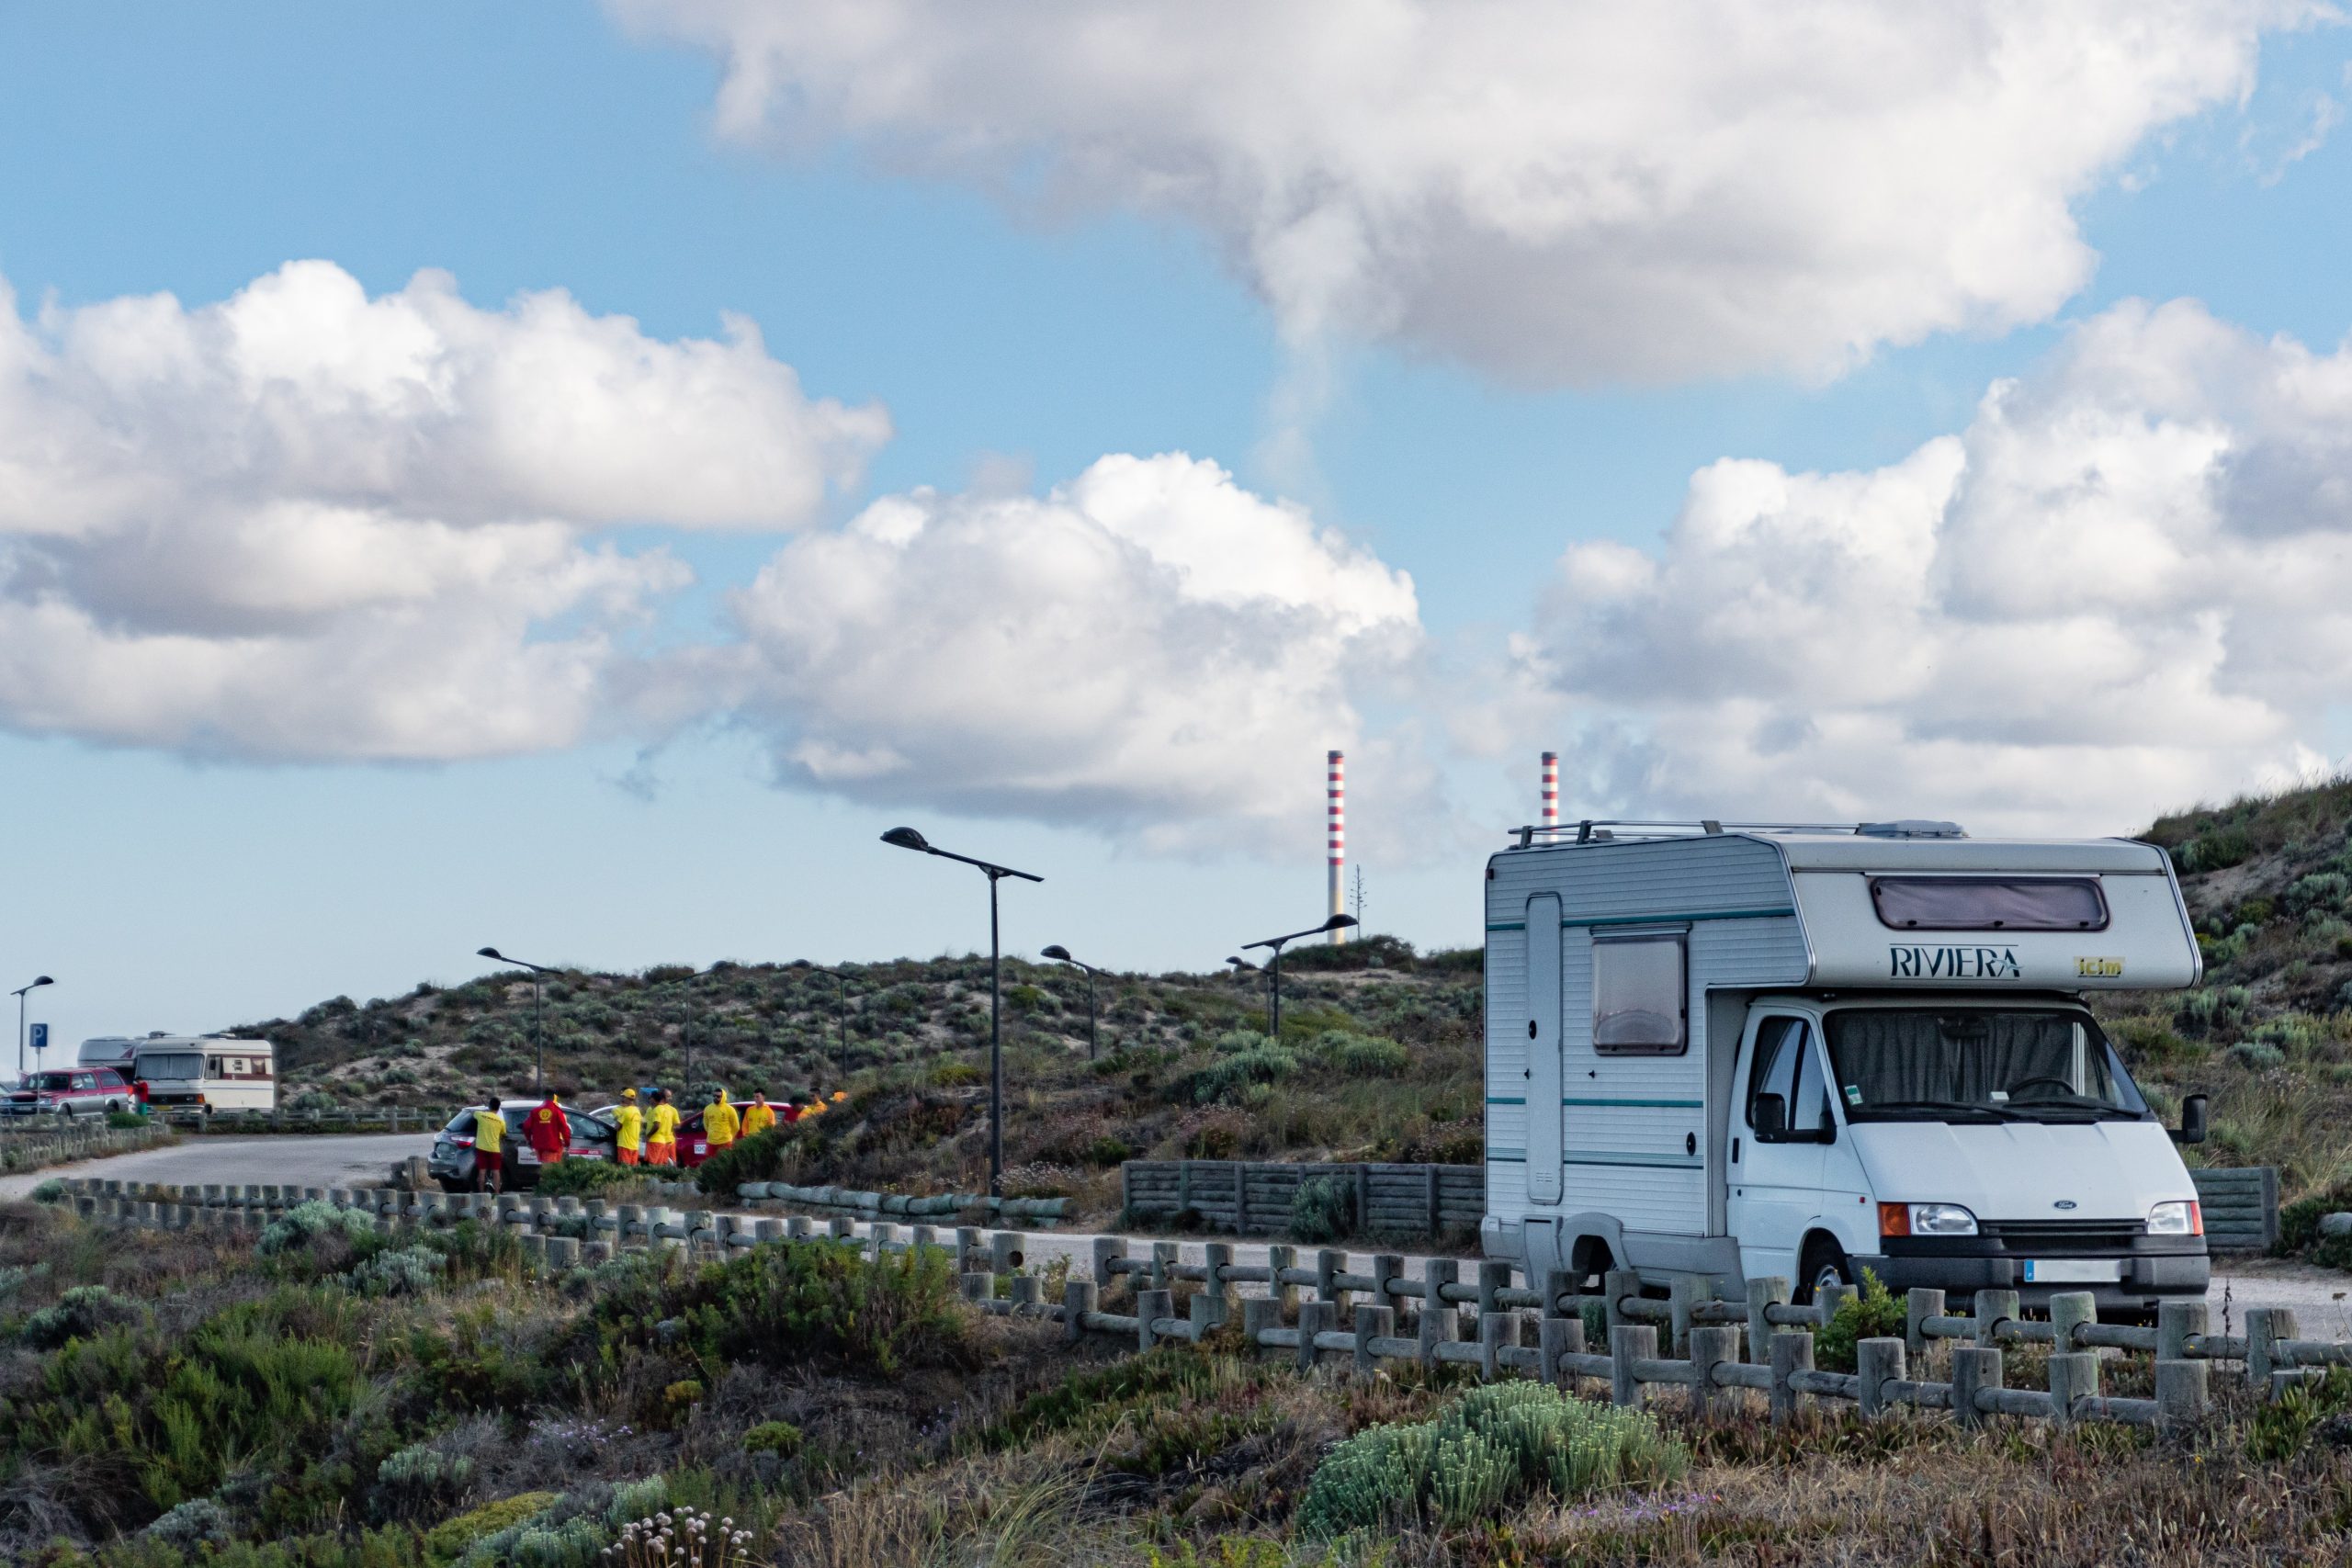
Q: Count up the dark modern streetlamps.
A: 8